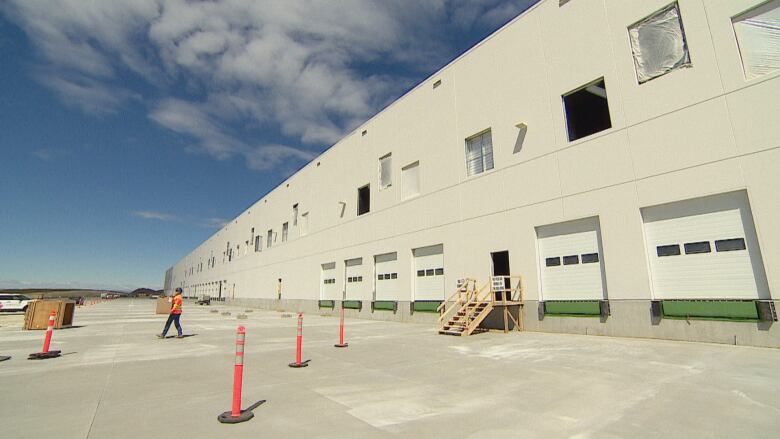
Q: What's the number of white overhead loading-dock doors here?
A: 6